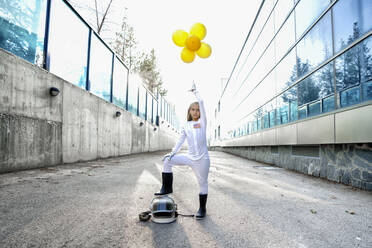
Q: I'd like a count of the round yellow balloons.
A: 5